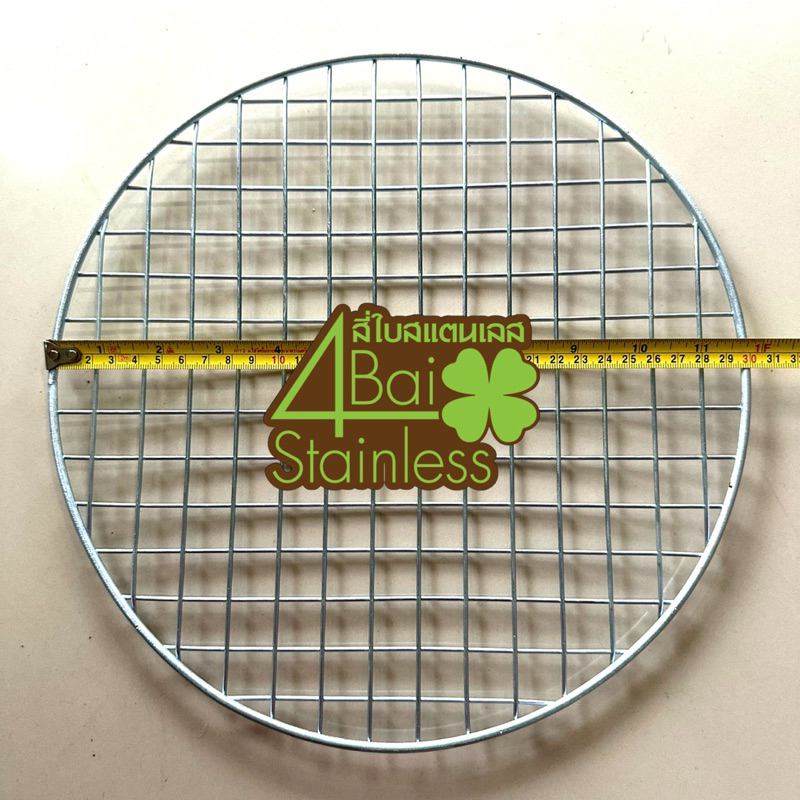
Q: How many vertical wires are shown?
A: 14